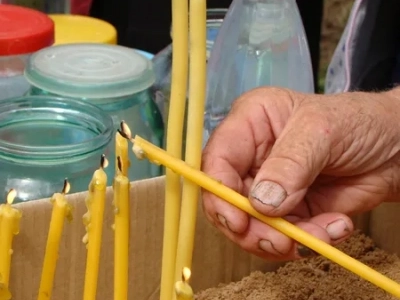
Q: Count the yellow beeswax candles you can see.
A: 9